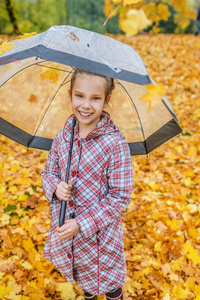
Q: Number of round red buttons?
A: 4